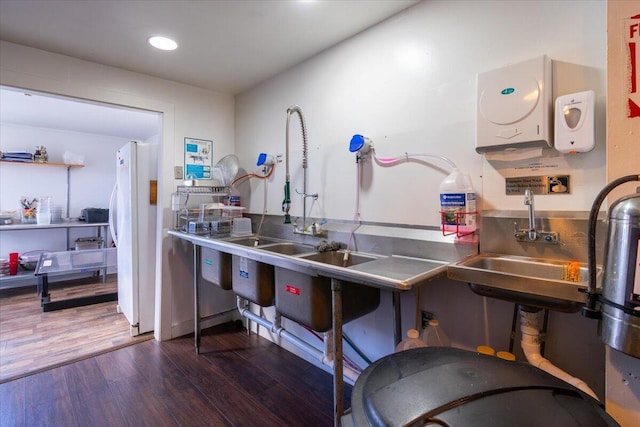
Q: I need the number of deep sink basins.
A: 3